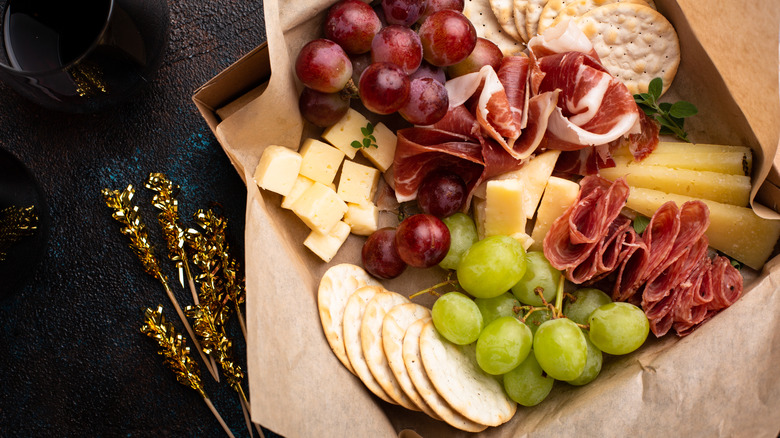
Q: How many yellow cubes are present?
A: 9